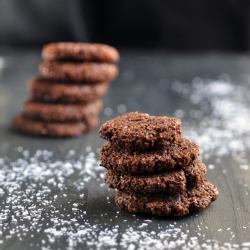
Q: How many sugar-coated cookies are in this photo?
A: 9